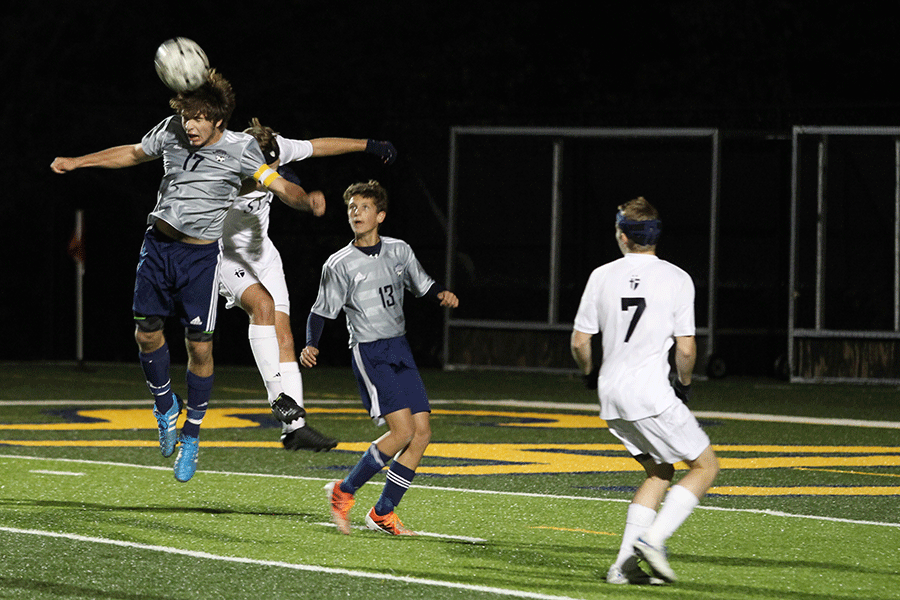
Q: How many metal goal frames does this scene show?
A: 2